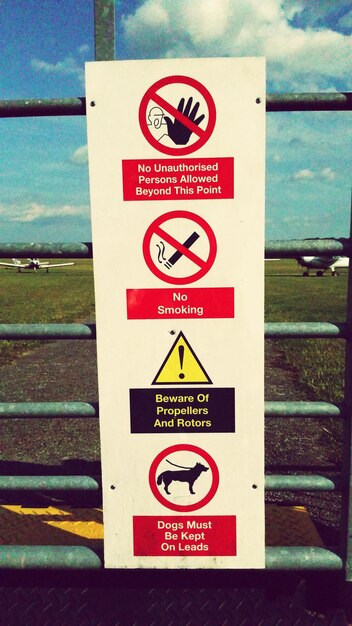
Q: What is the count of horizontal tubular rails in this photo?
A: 6